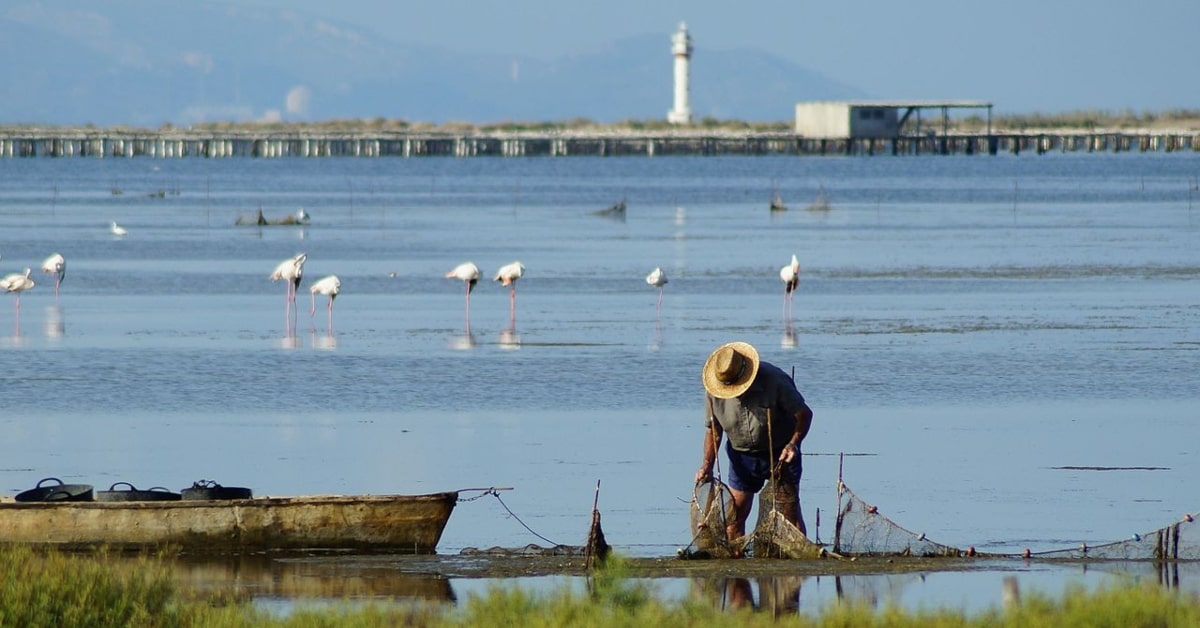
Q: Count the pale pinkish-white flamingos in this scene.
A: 8